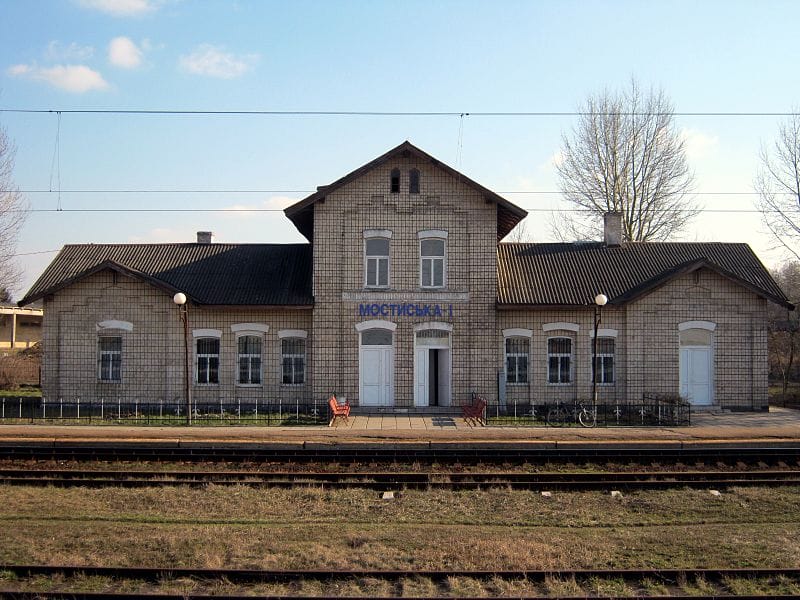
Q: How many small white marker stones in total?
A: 4